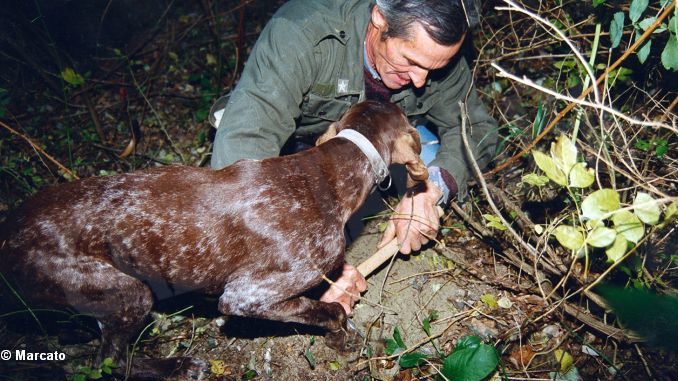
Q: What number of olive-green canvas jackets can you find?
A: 1